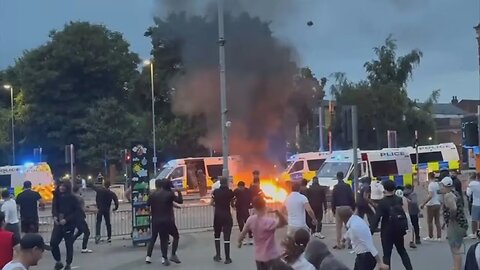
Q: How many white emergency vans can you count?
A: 5